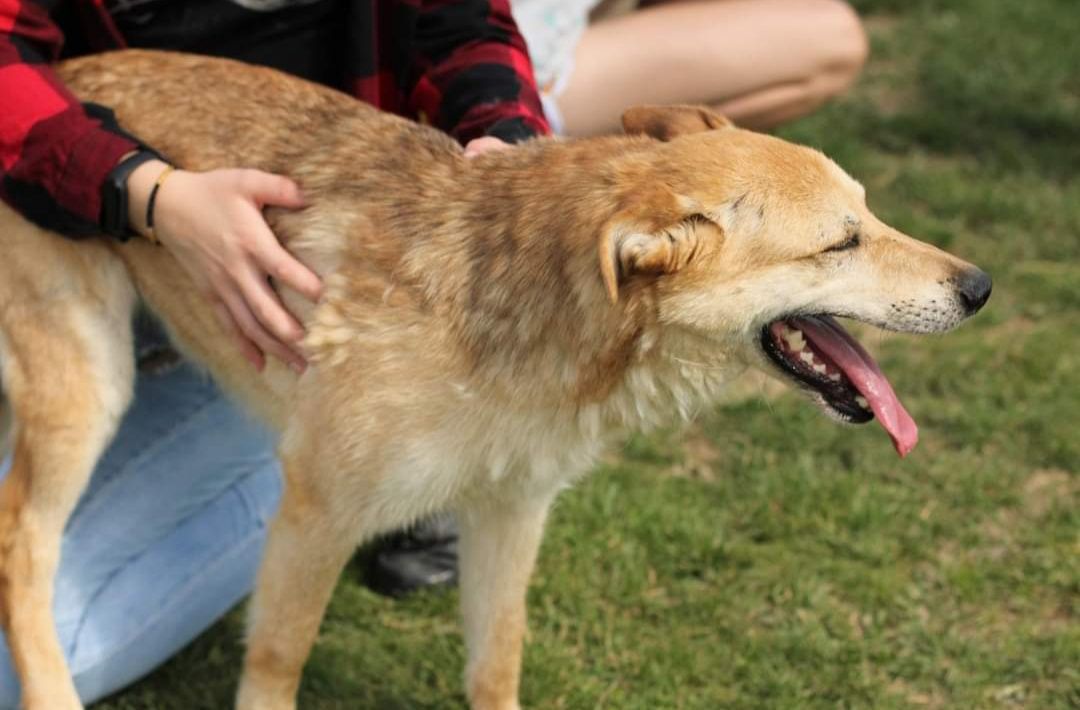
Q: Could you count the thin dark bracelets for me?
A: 1